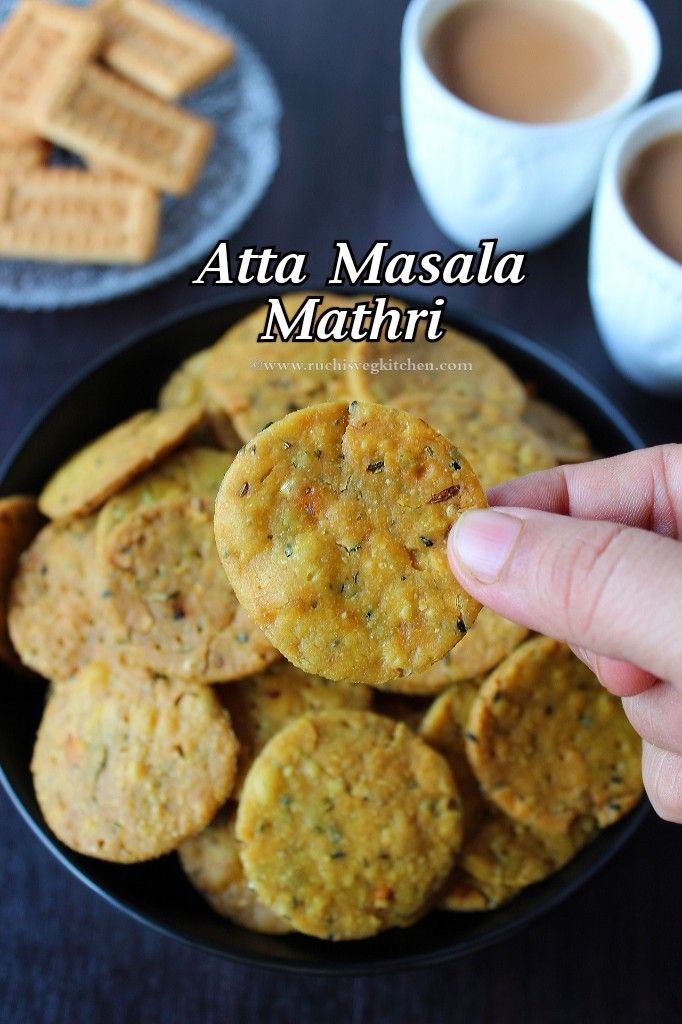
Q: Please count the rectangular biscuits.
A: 5